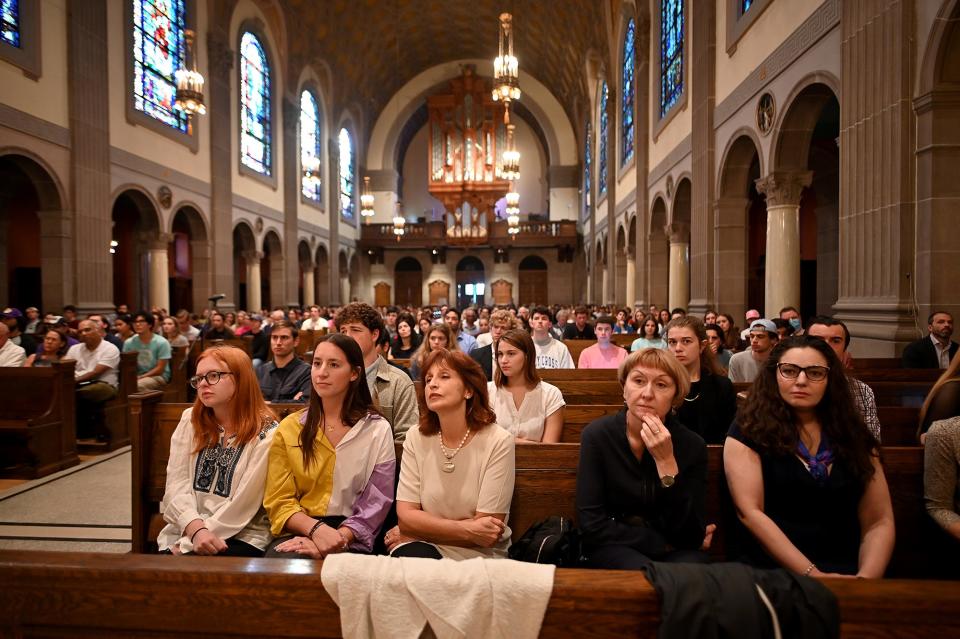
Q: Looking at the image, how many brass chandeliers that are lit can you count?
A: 8